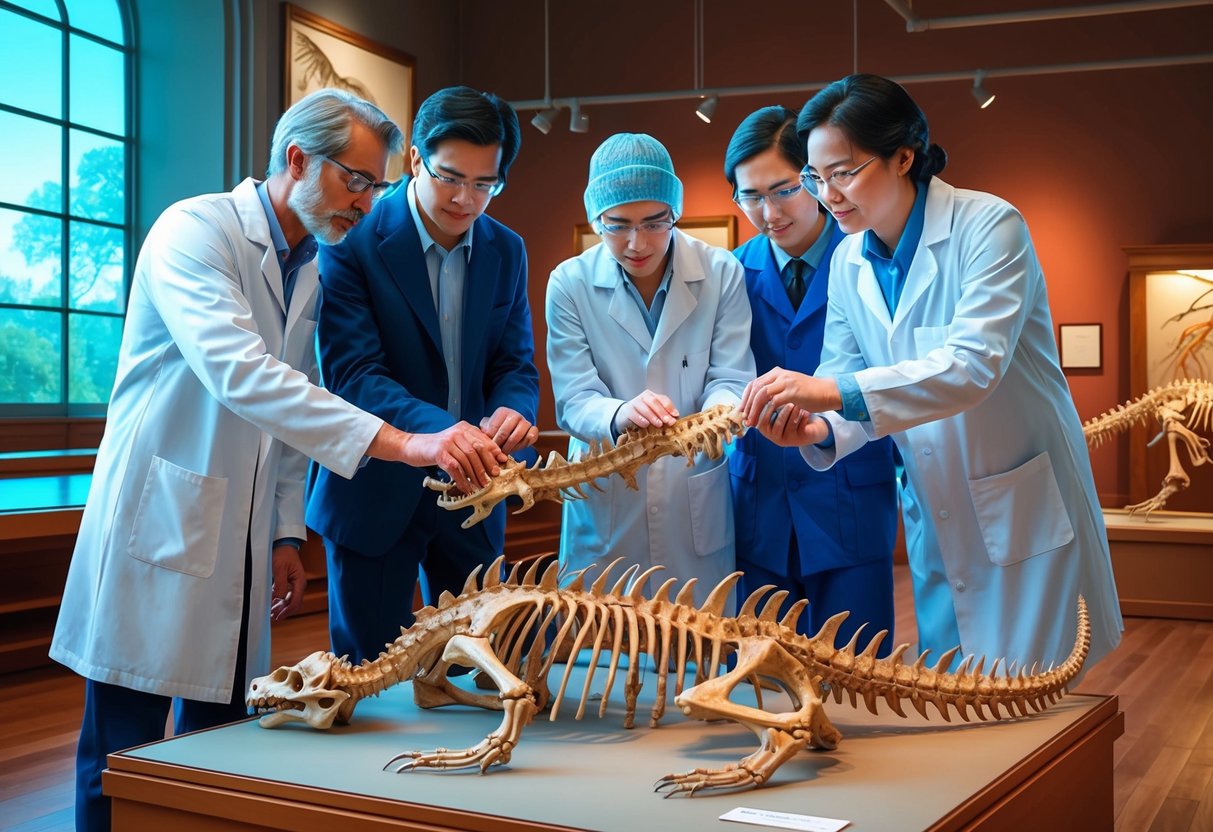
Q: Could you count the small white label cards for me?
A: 1